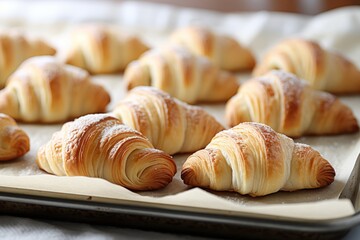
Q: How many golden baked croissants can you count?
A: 11